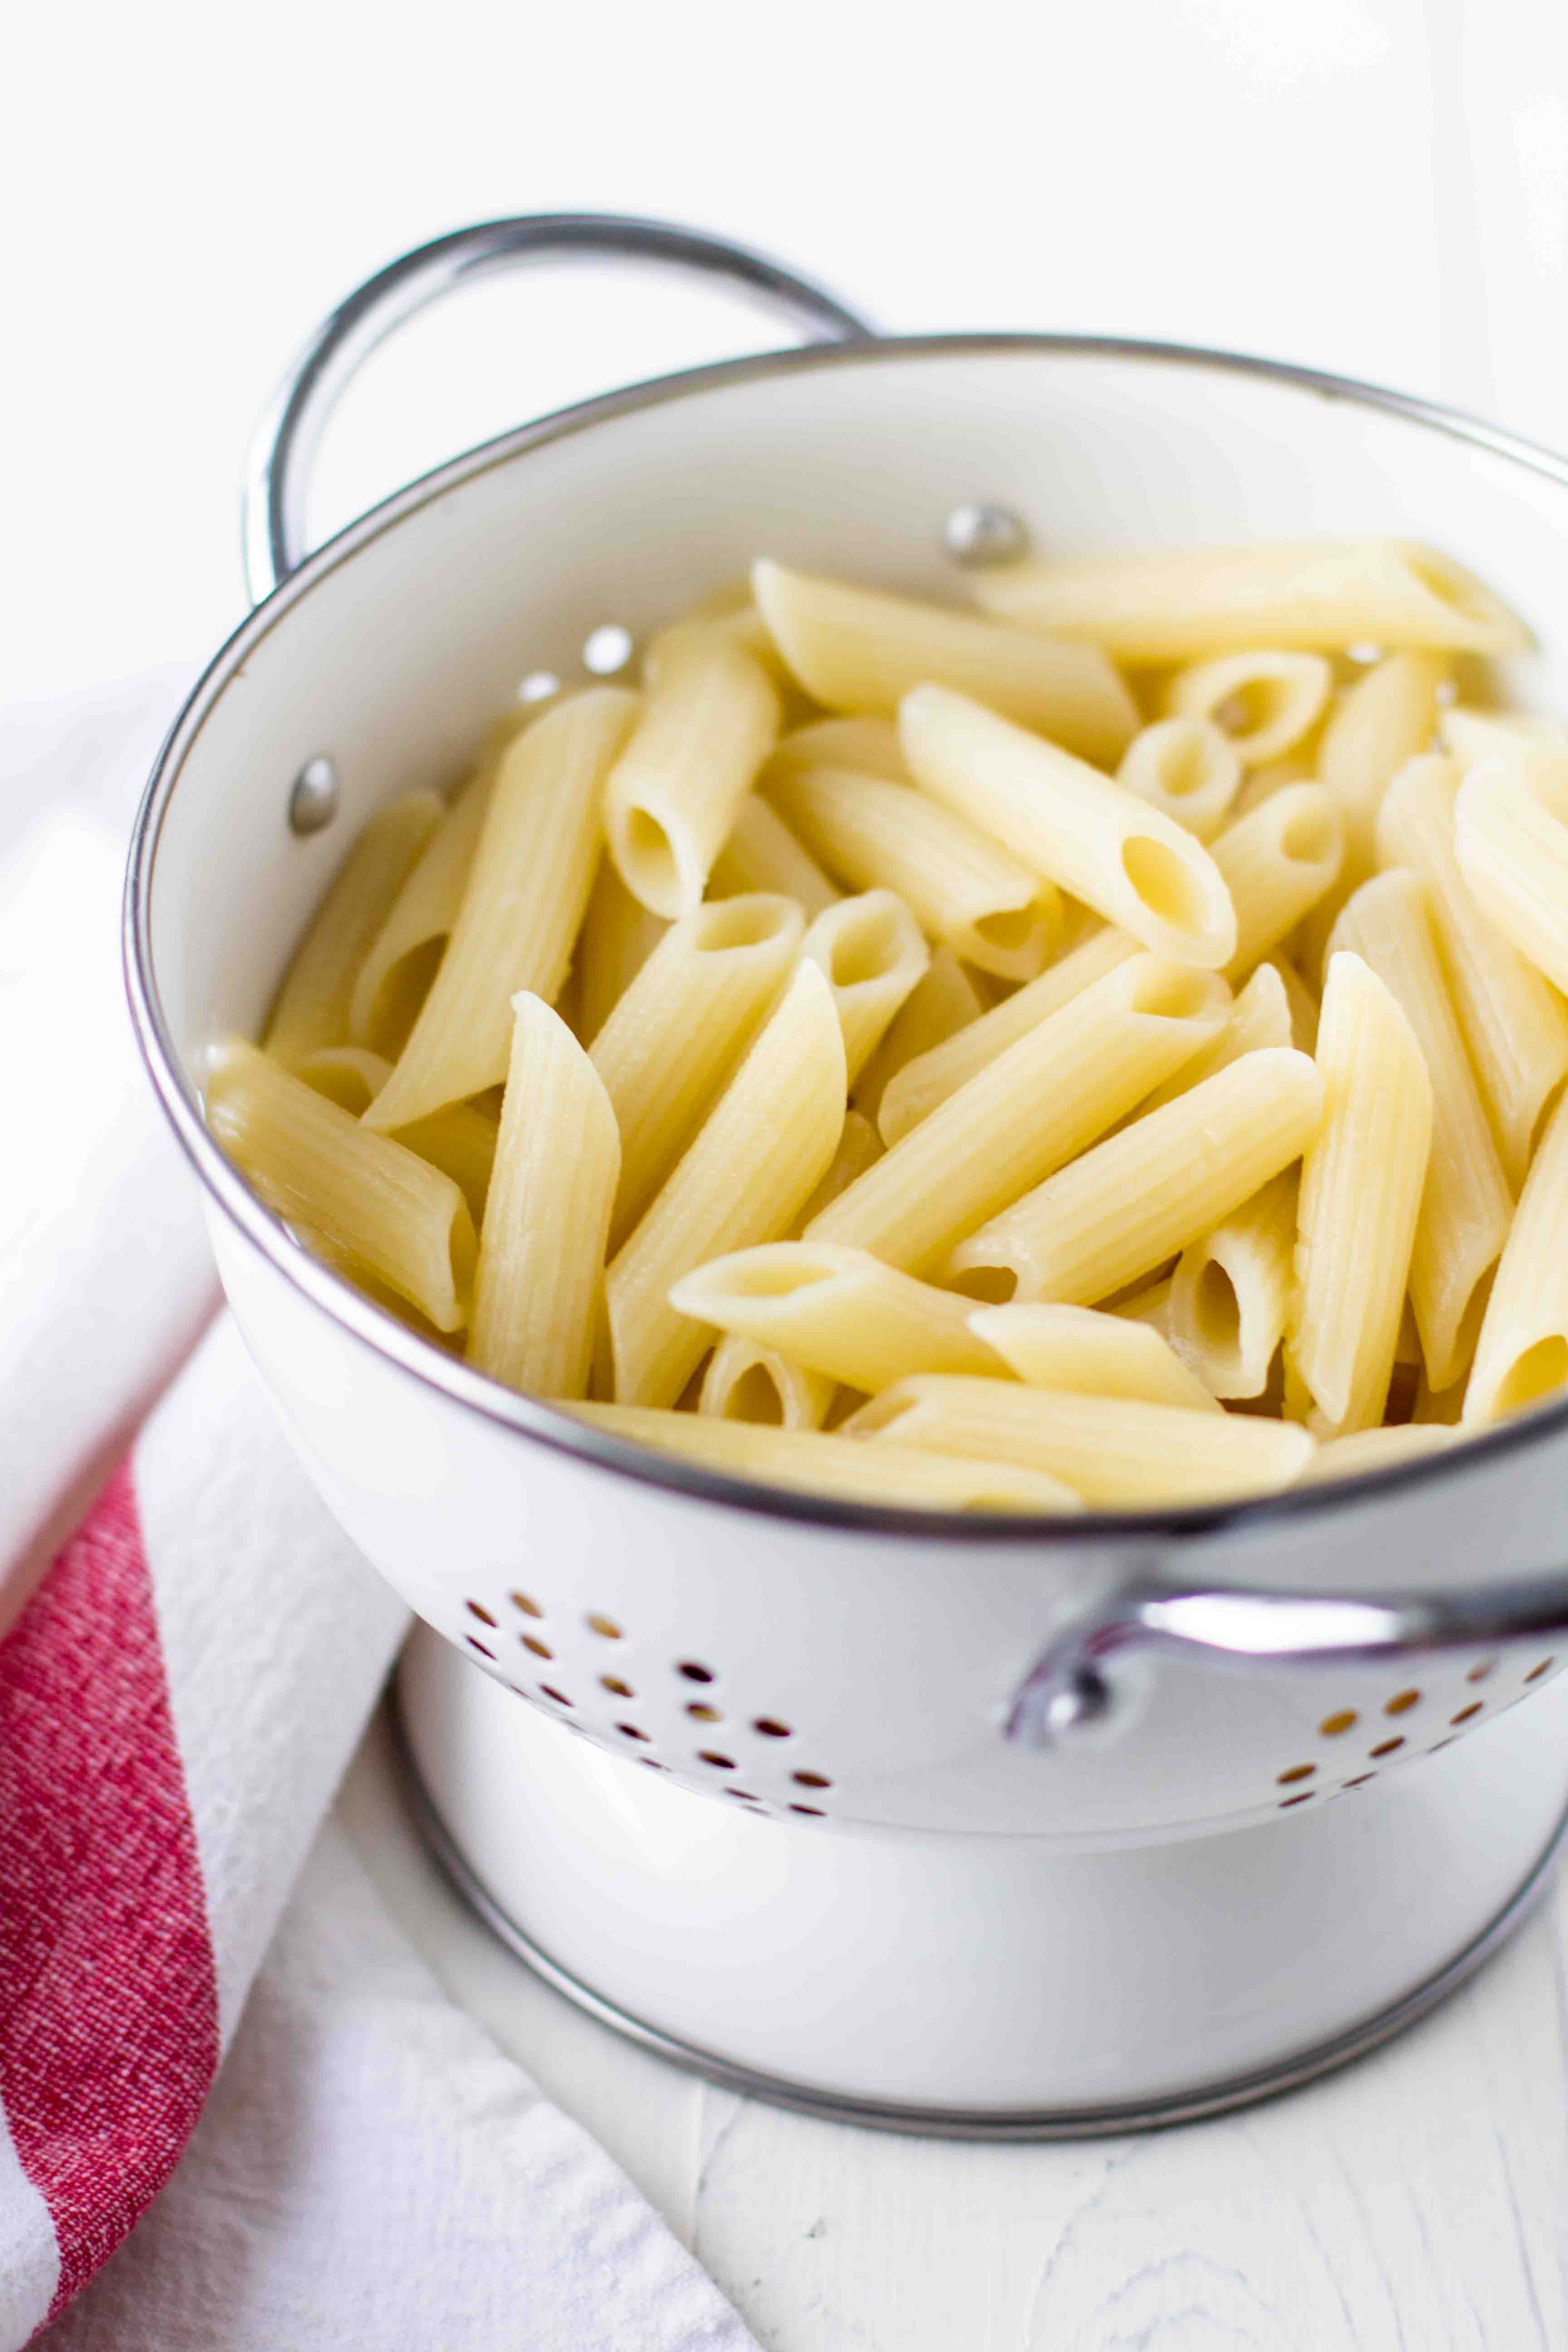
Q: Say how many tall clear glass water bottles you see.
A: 0